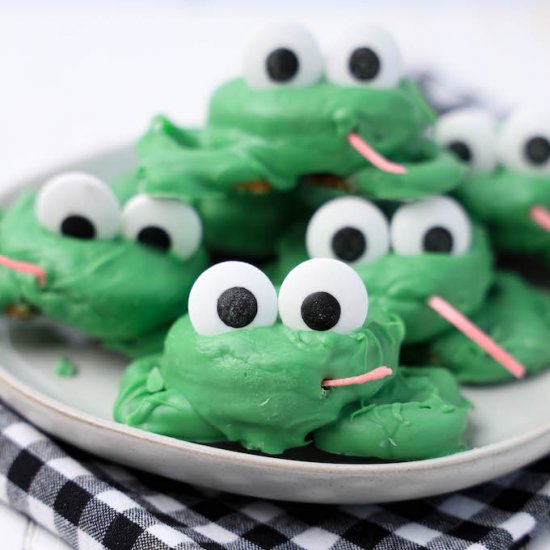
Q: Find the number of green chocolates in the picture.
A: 5